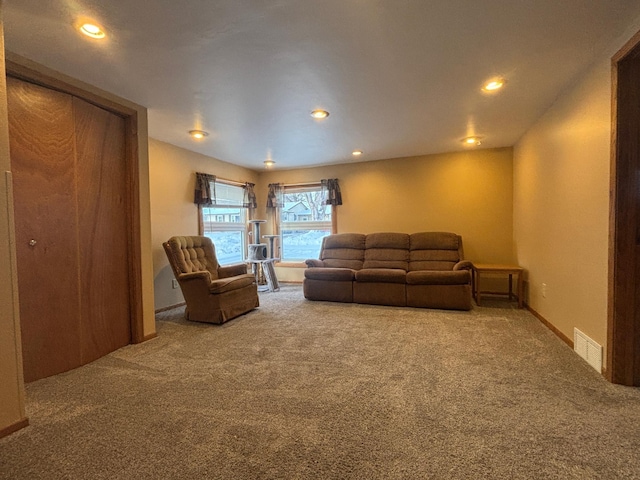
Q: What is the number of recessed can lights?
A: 7